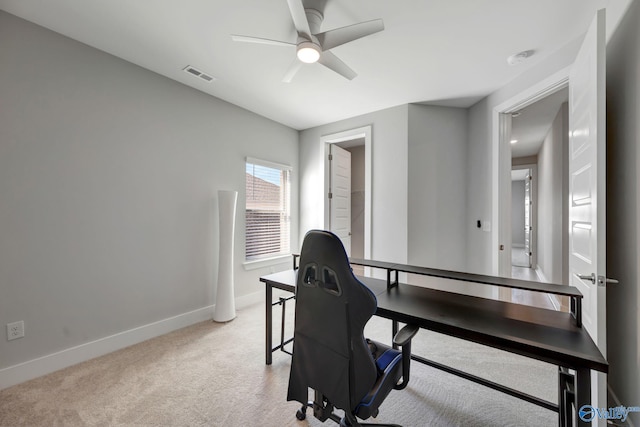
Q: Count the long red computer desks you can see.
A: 0